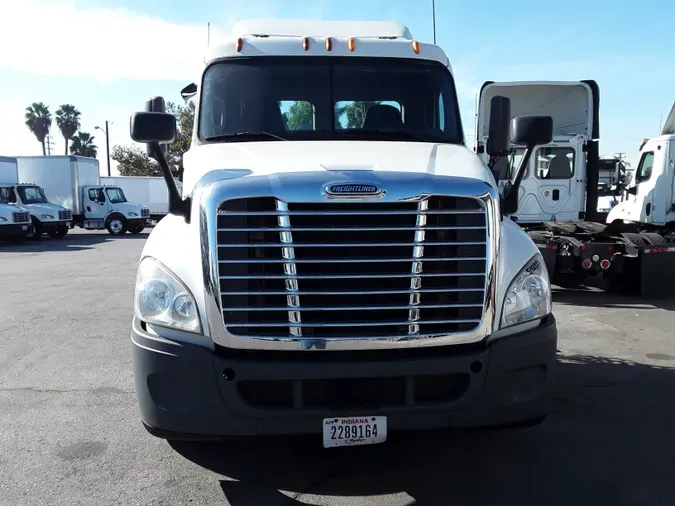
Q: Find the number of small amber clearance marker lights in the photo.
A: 5